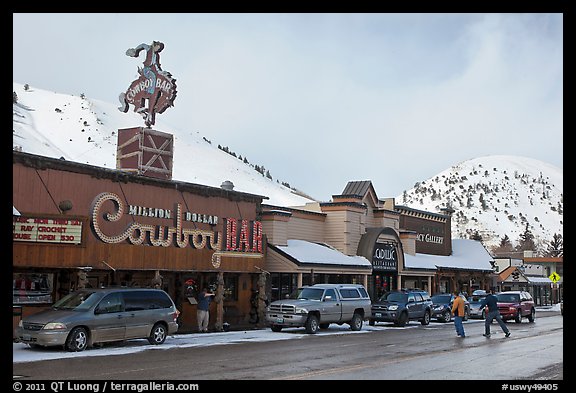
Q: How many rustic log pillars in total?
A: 4